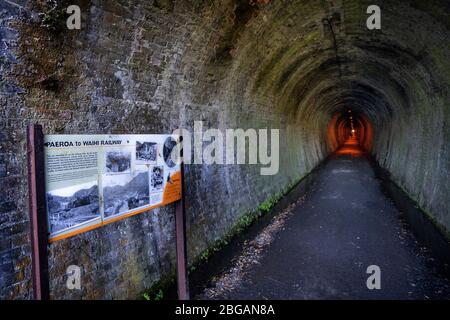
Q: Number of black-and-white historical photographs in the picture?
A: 6